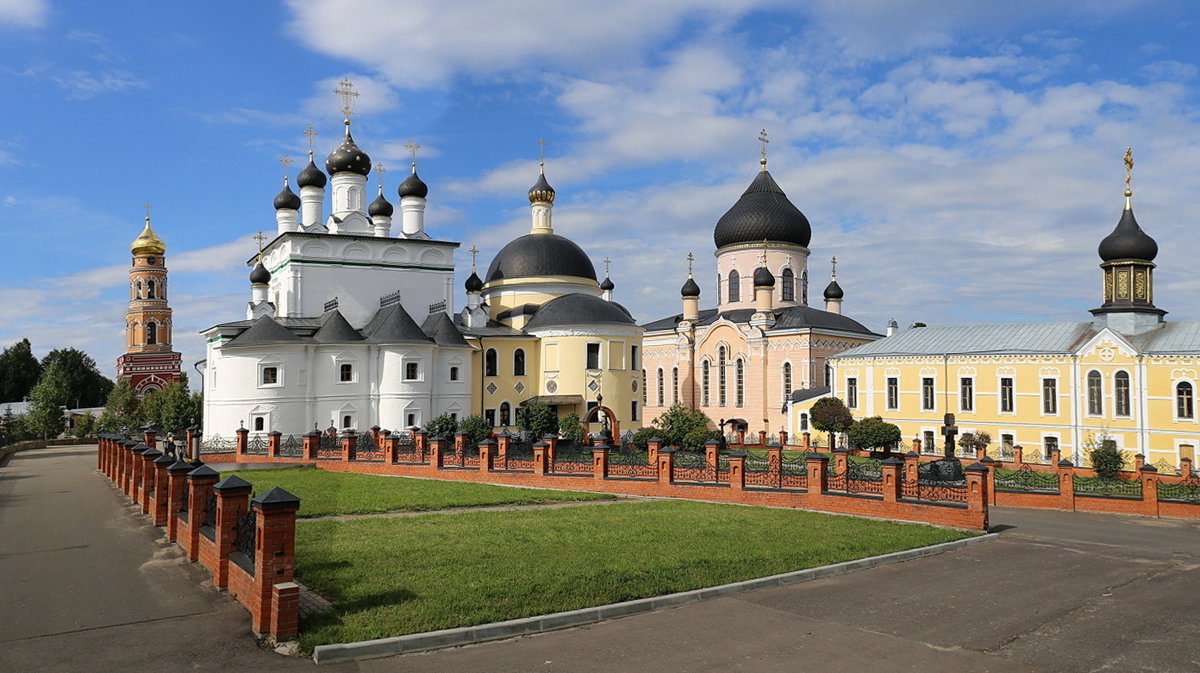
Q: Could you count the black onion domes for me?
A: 14